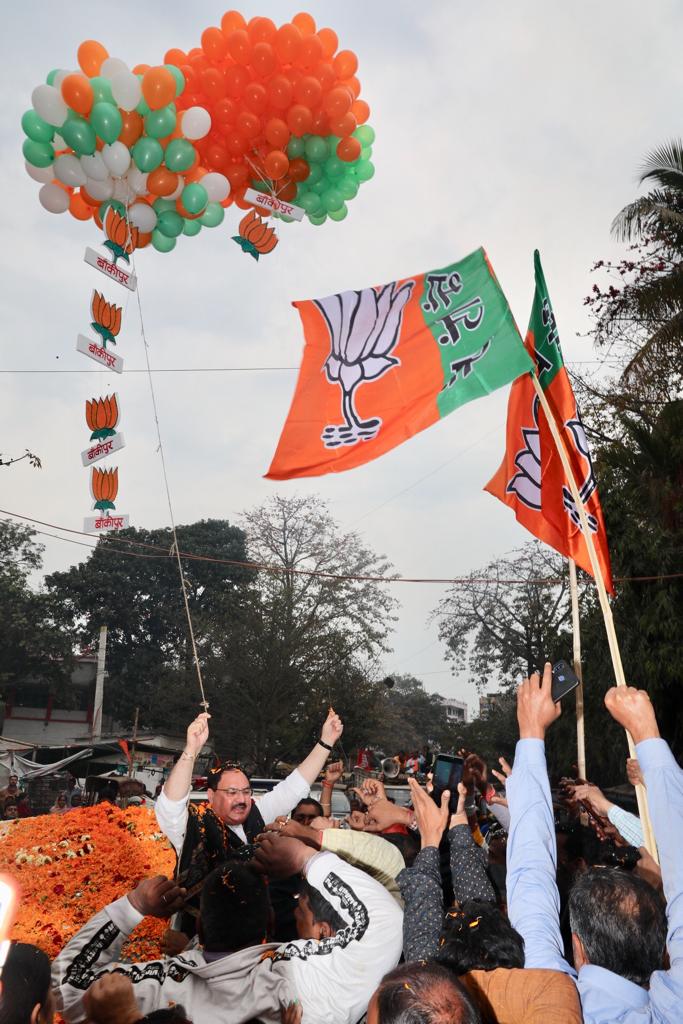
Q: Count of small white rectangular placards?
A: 5